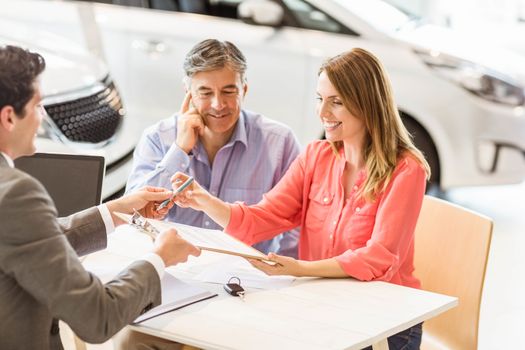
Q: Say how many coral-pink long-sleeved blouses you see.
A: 1